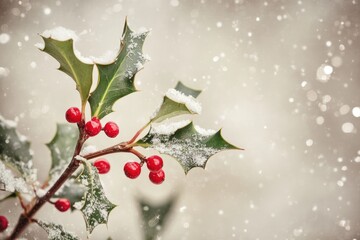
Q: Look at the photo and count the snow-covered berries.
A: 0